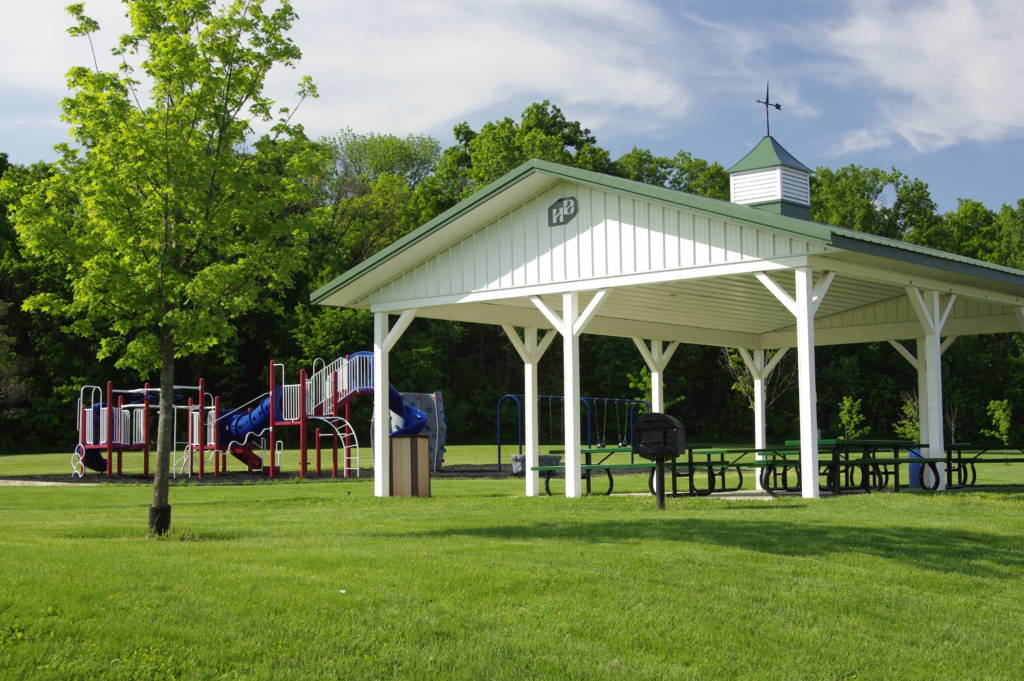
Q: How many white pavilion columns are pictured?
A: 8